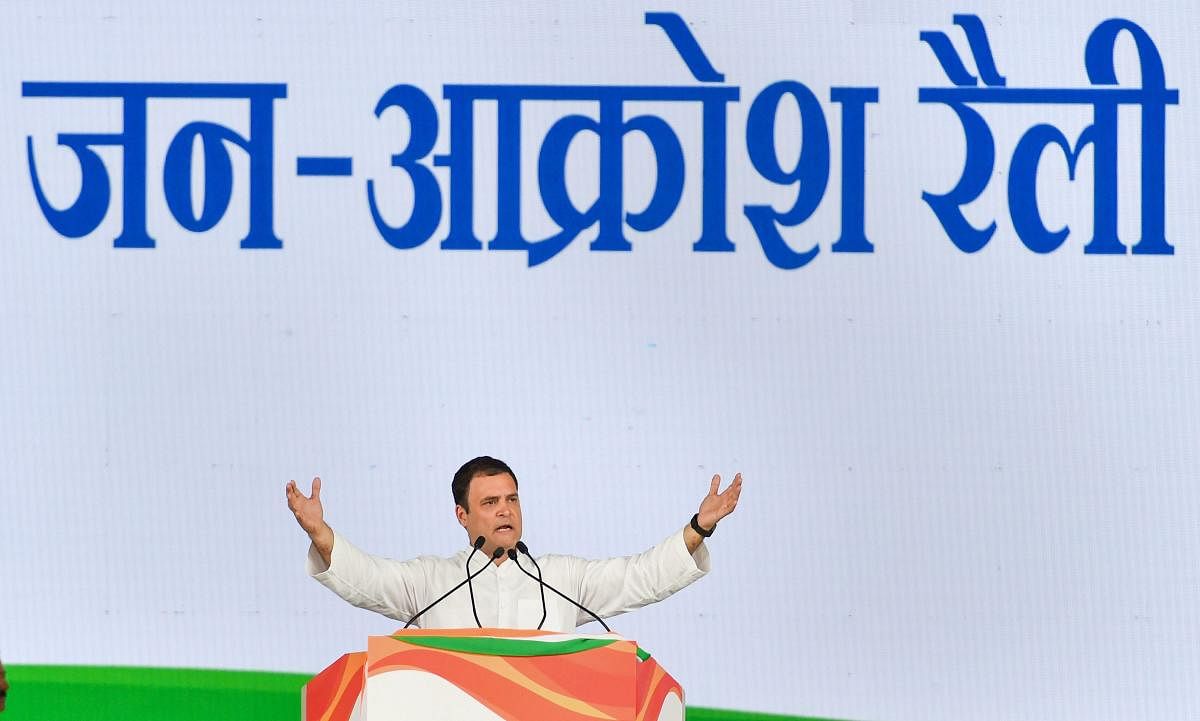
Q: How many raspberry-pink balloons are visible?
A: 0